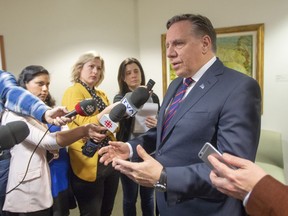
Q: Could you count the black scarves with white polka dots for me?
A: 1